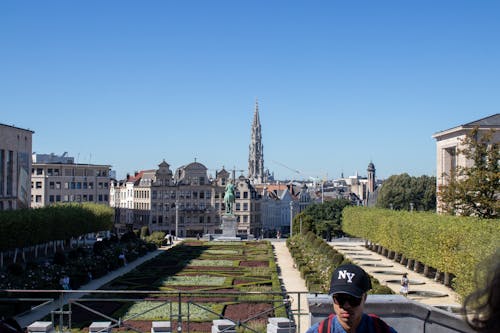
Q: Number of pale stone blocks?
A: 5